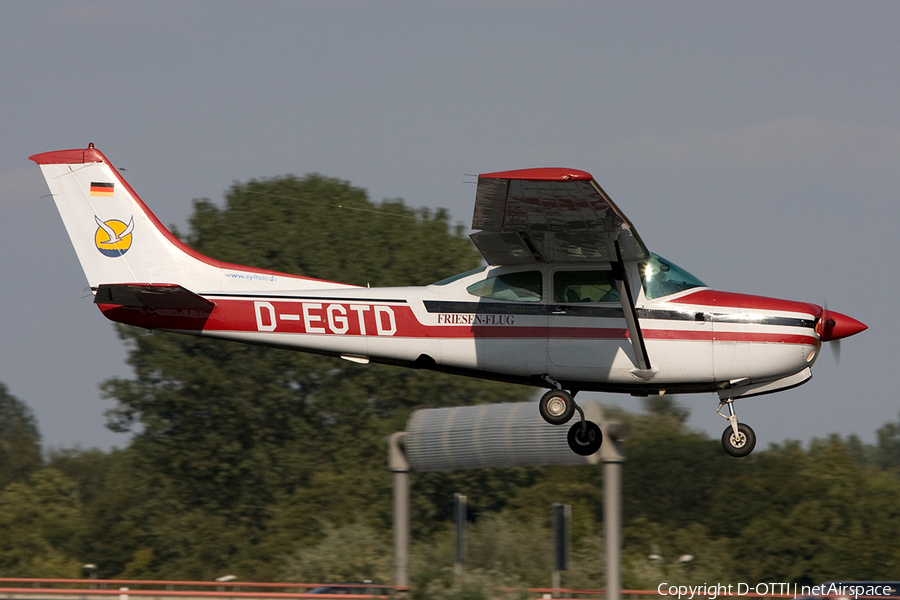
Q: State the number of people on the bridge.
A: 0